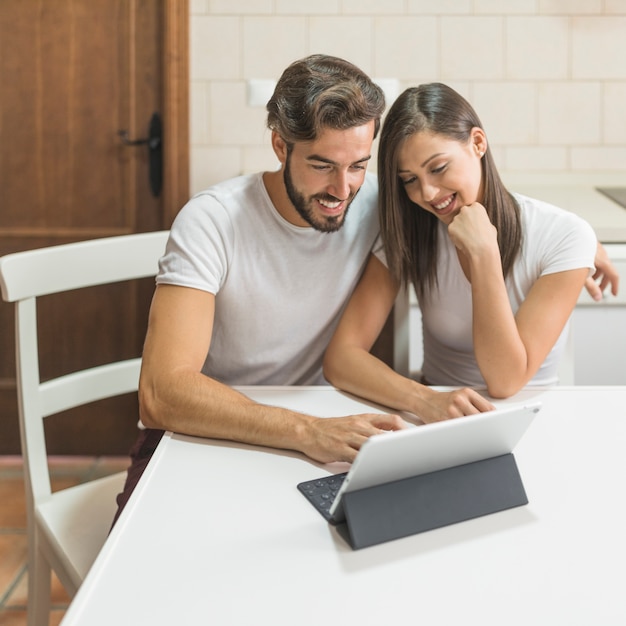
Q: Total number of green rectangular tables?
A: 0